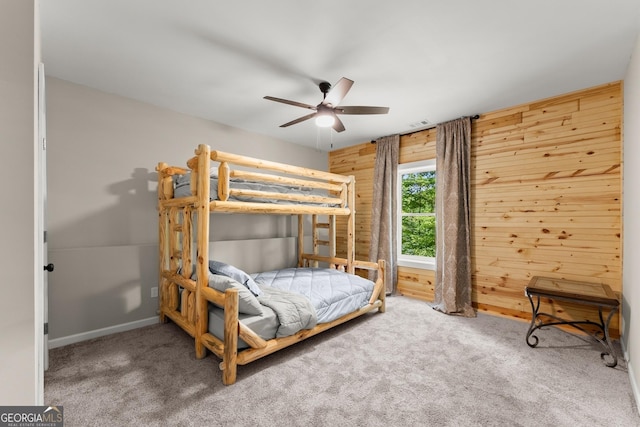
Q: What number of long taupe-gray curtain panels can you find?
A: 2